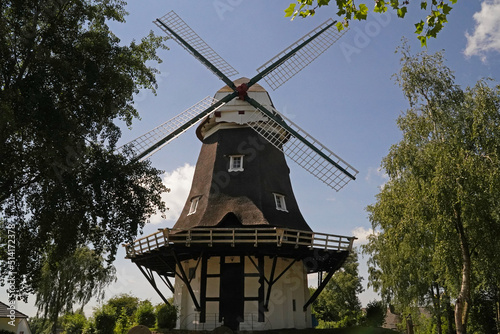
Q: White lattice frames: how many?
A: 4